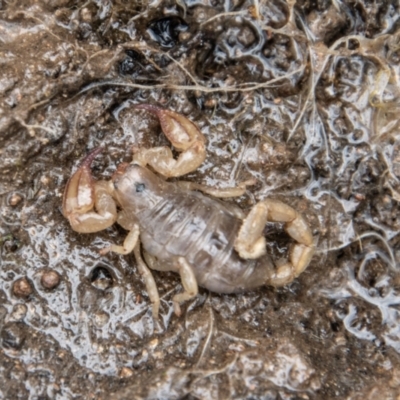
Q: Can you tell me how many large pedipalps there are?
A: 2